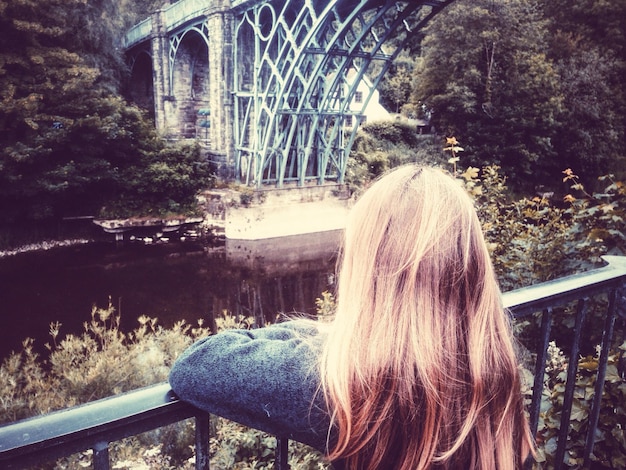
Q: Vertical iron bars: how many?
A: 6